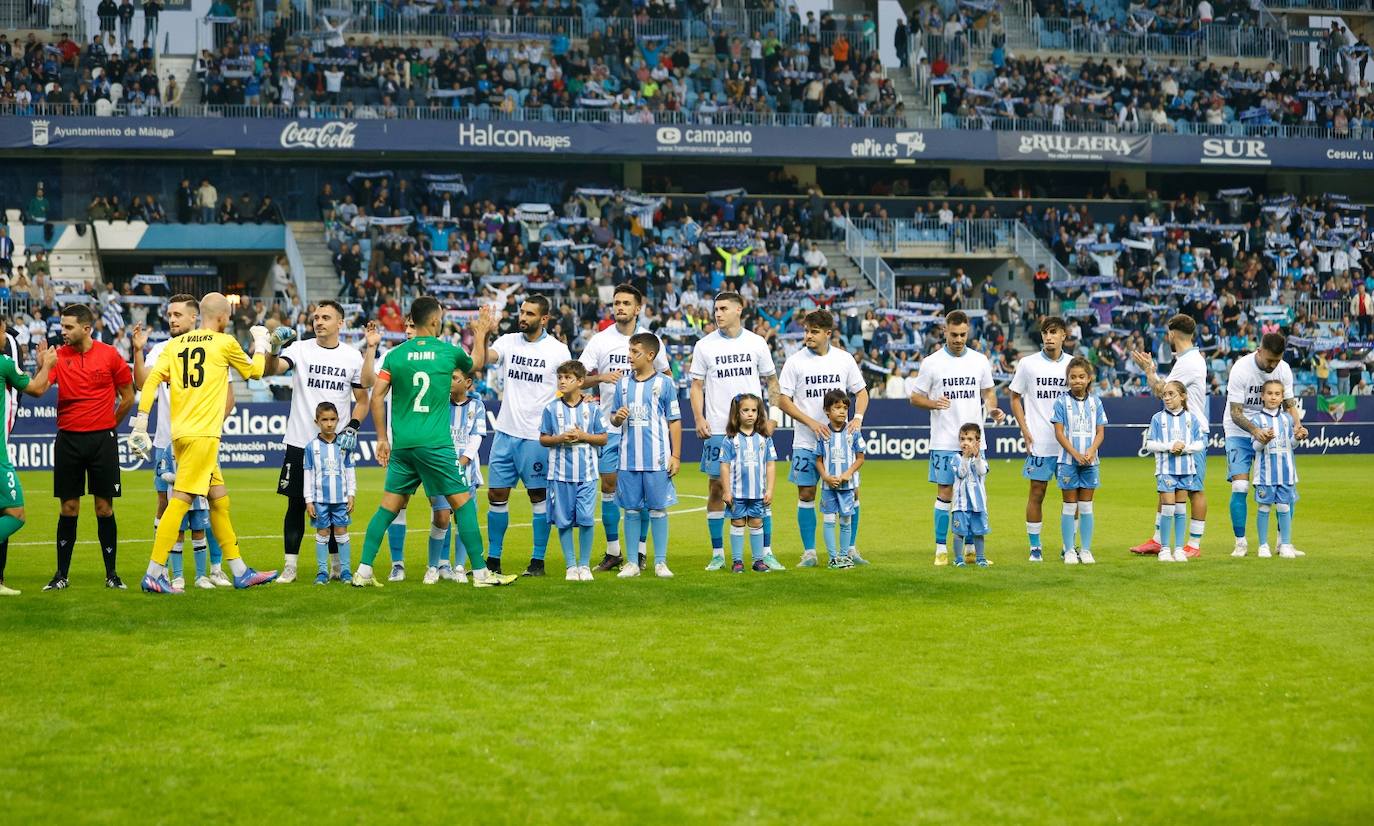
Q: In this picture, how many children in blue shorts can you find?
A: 11